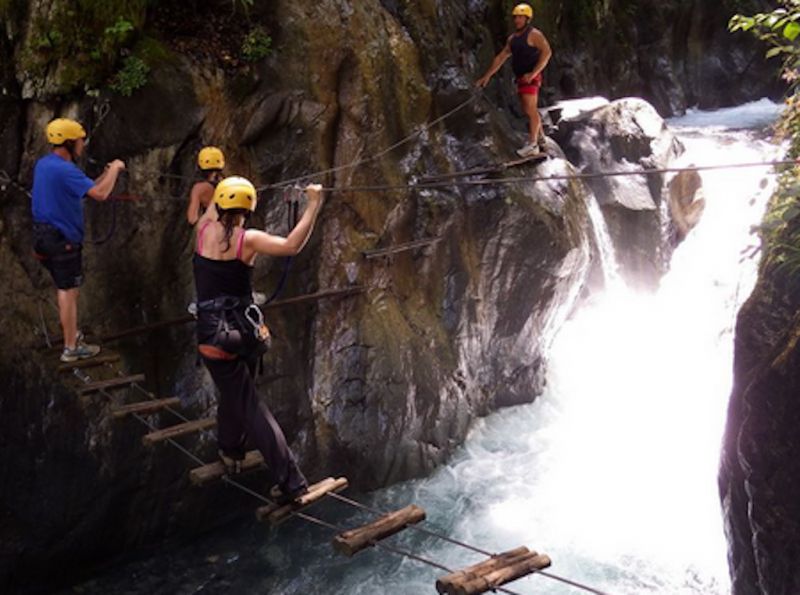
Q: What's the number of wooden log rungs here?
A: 8